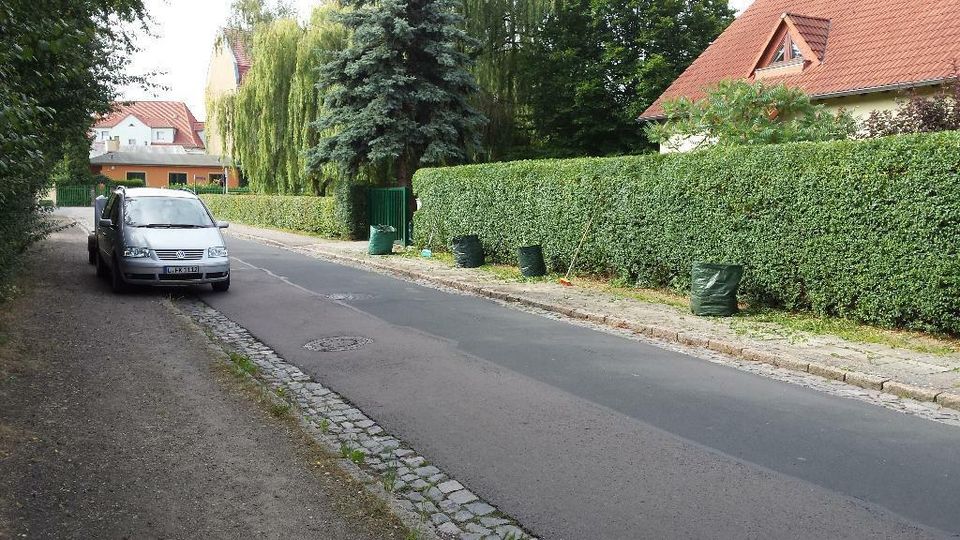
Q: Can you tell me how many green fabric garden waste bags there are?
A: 4